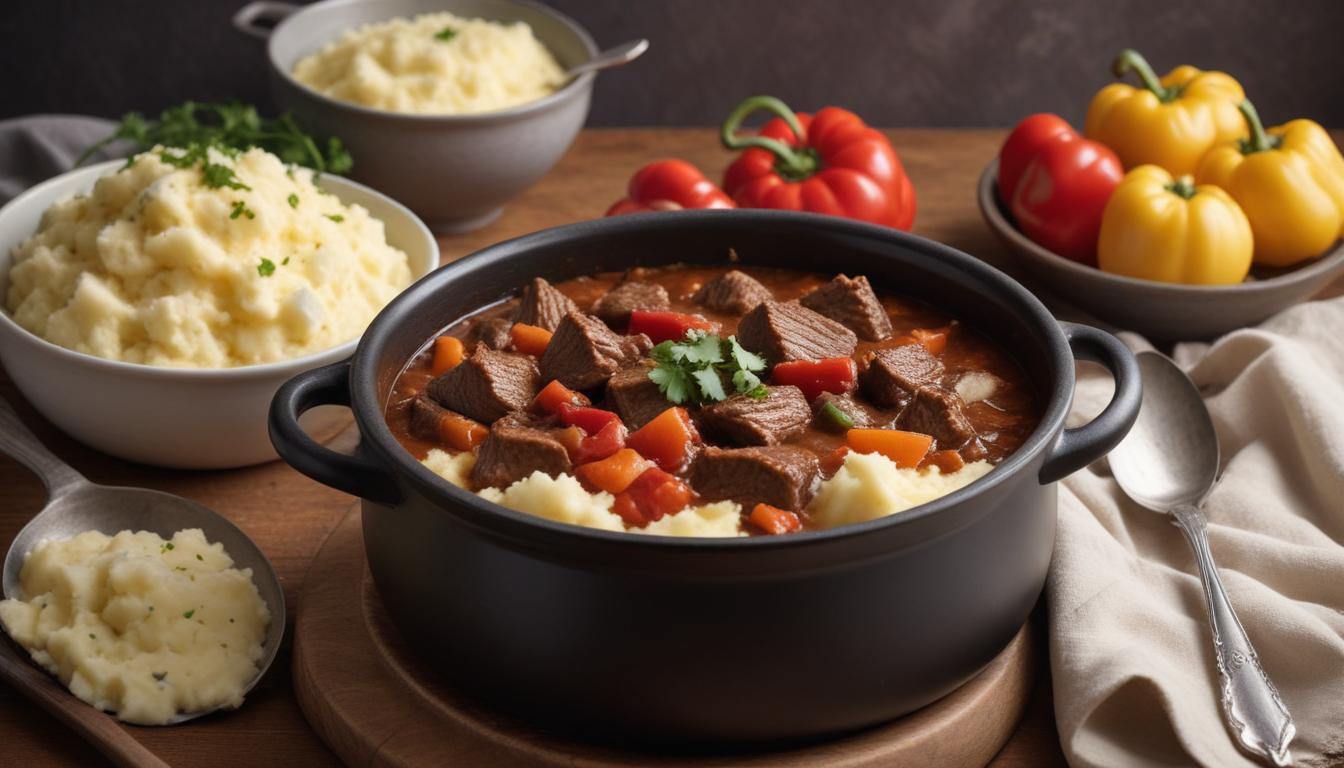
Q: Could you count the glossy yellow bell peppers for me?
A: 3